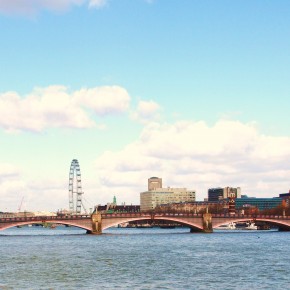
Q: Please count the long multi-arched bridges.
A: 1